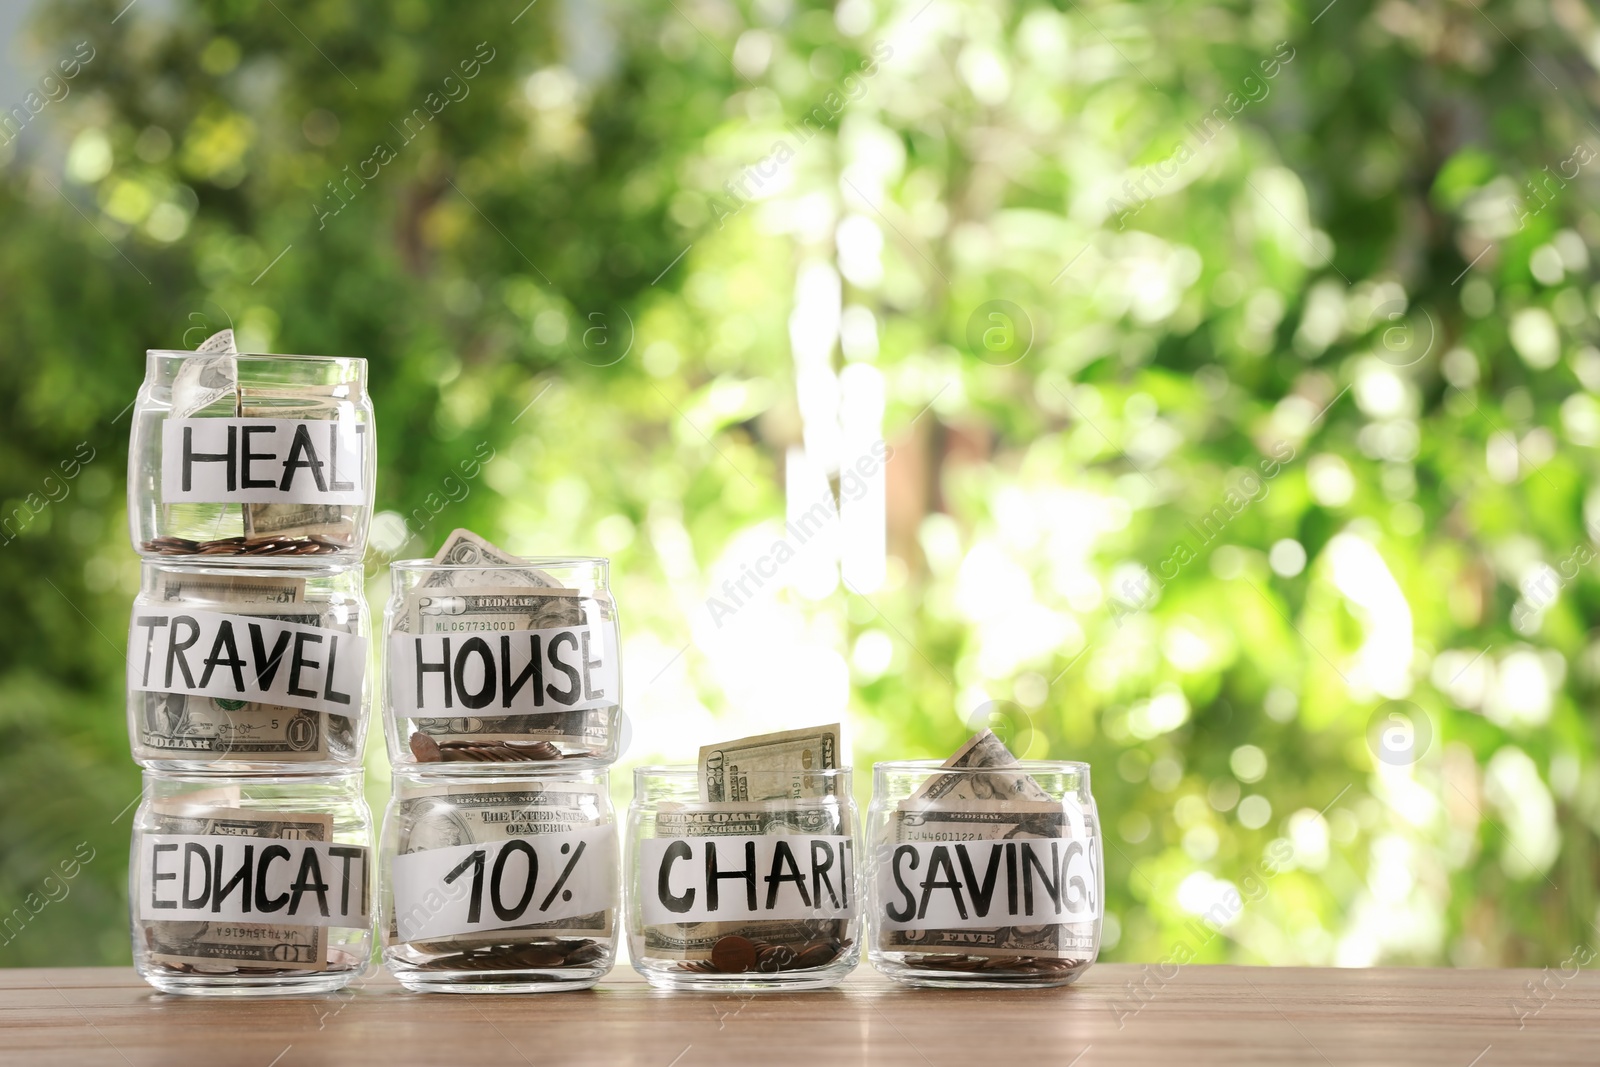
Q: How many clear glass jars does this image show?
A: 7